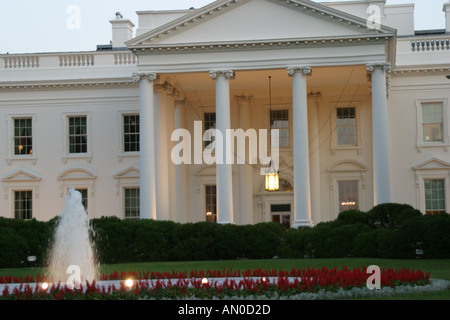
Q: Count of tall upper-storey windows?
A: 7